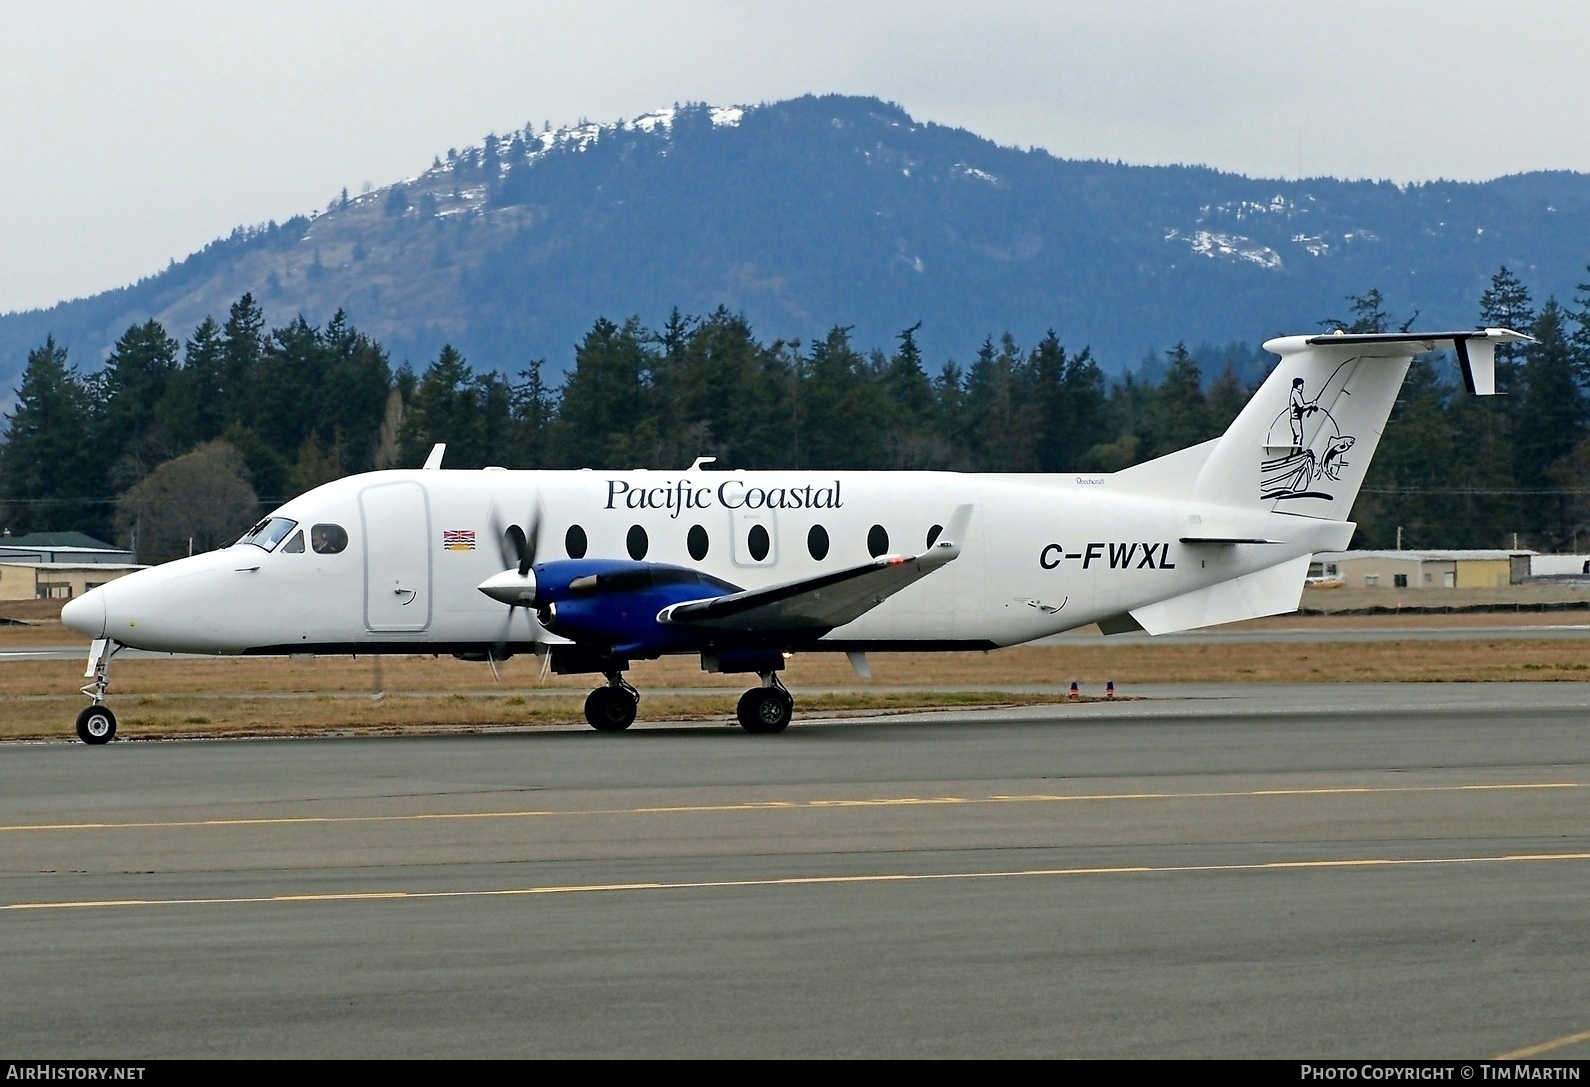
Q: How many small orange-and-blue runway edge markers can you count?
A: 2